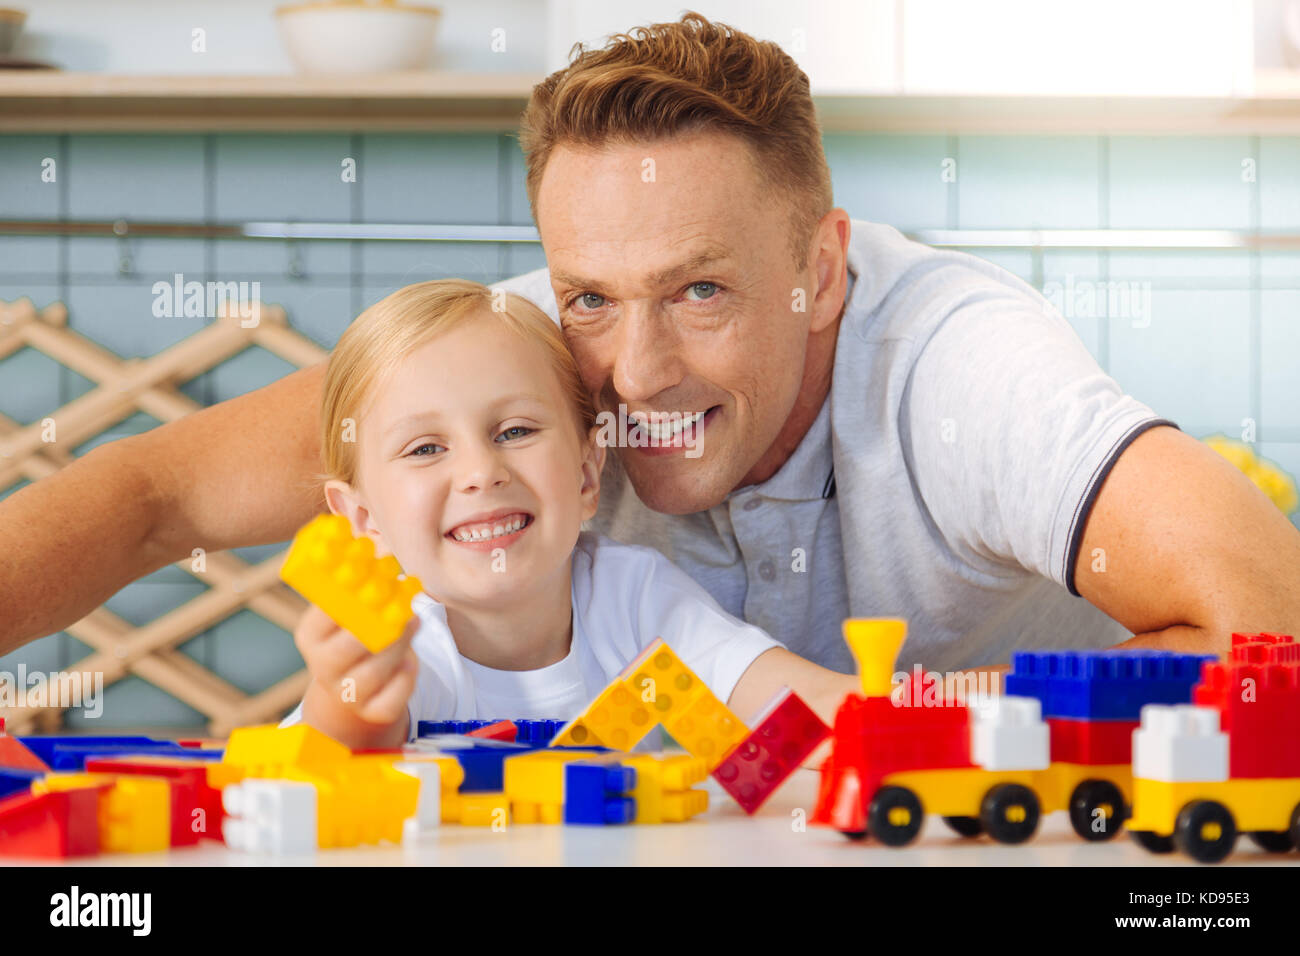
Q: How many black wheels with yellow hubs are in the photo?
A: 4